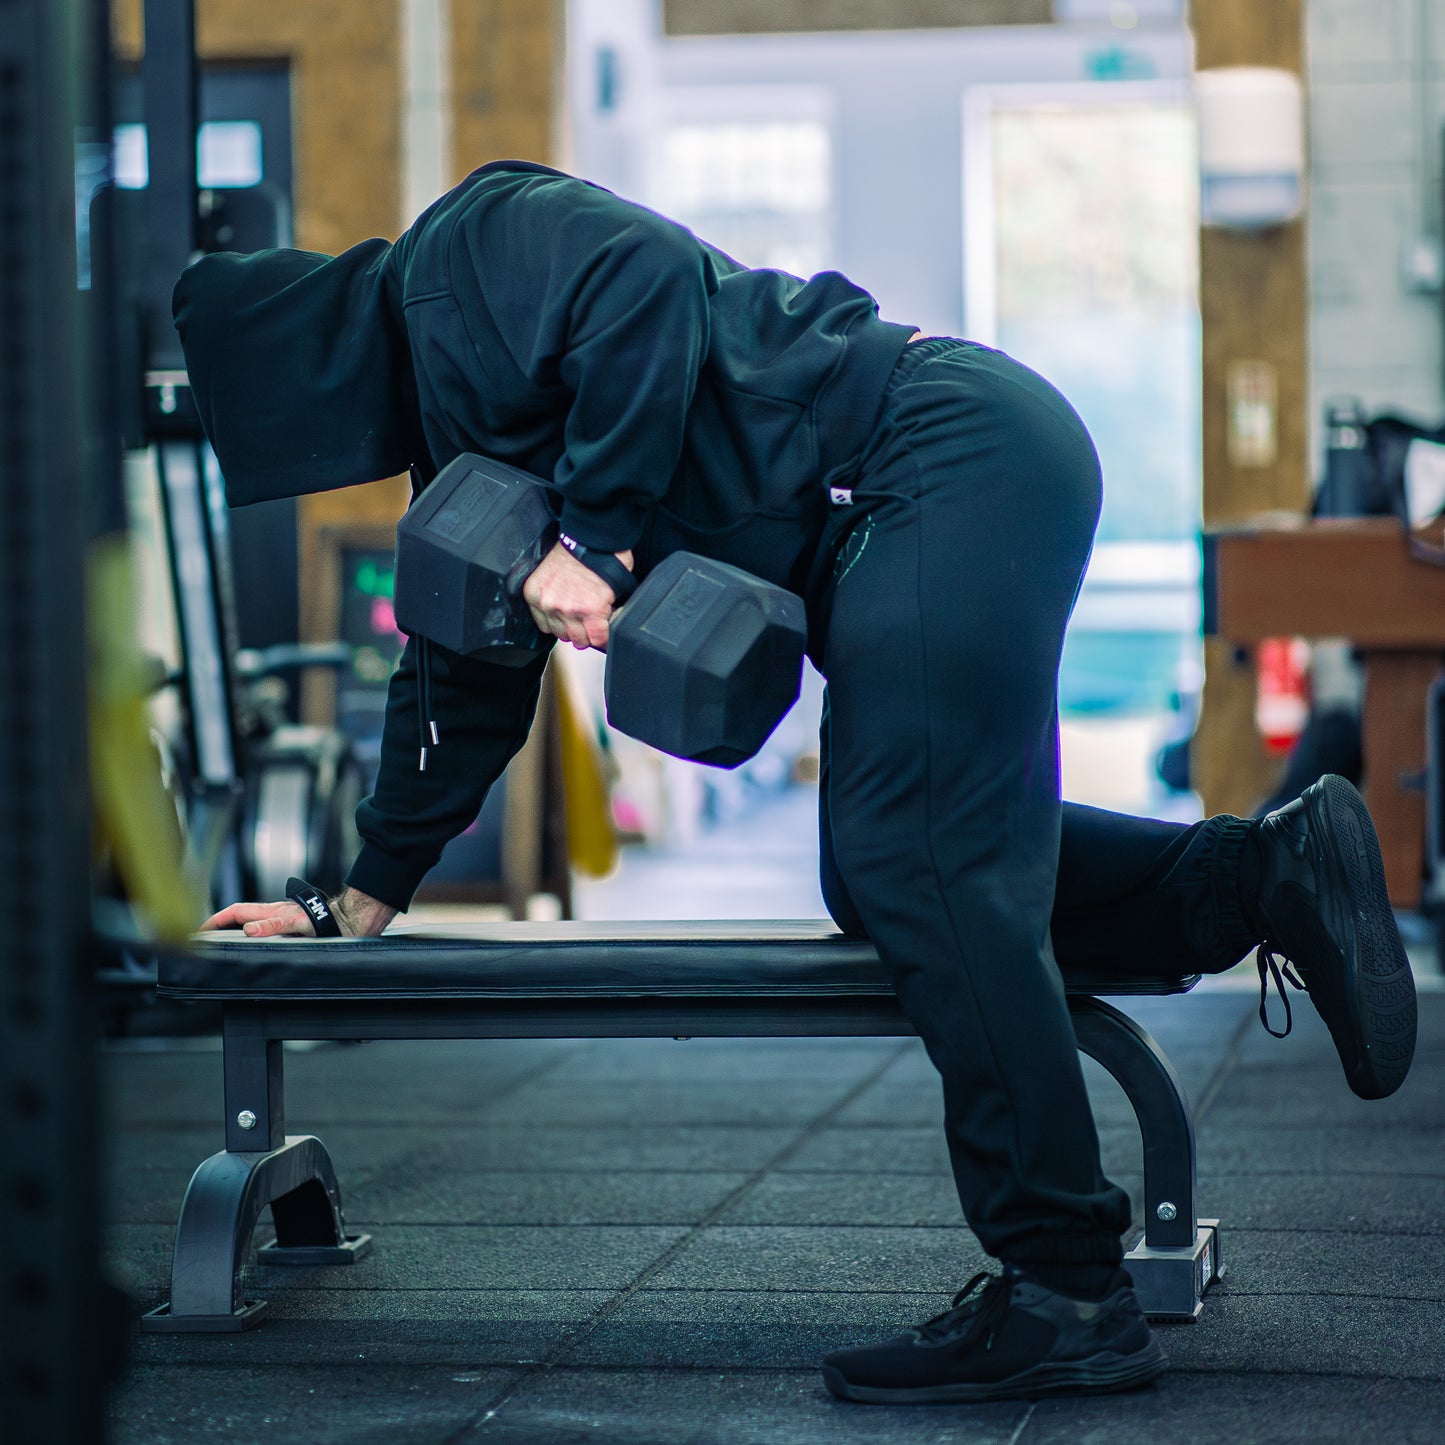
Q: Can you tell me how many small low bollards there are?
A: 0